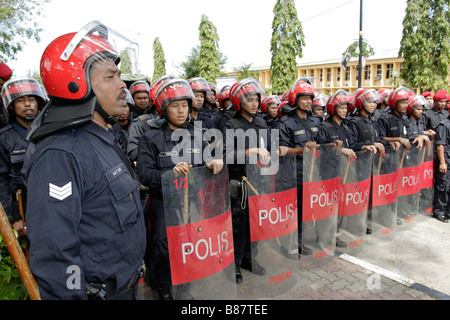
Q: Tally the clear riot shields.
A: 7